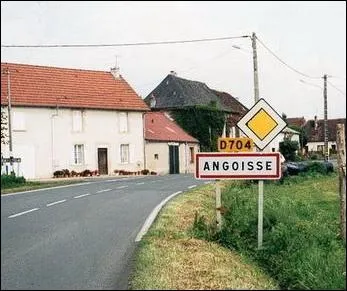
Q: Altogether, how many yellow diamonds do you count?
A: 1